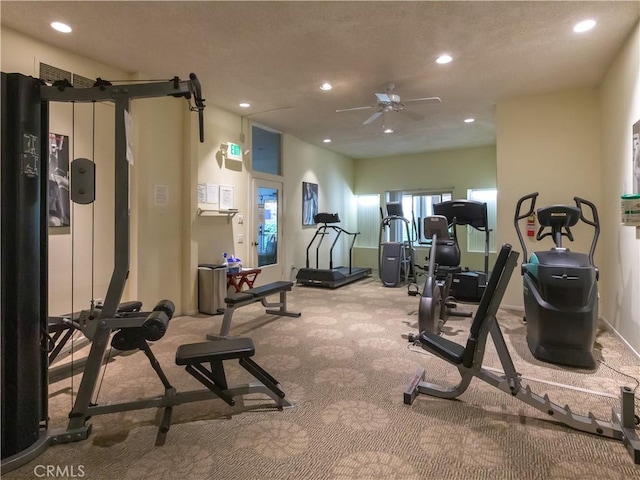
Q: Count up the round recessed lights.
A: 8